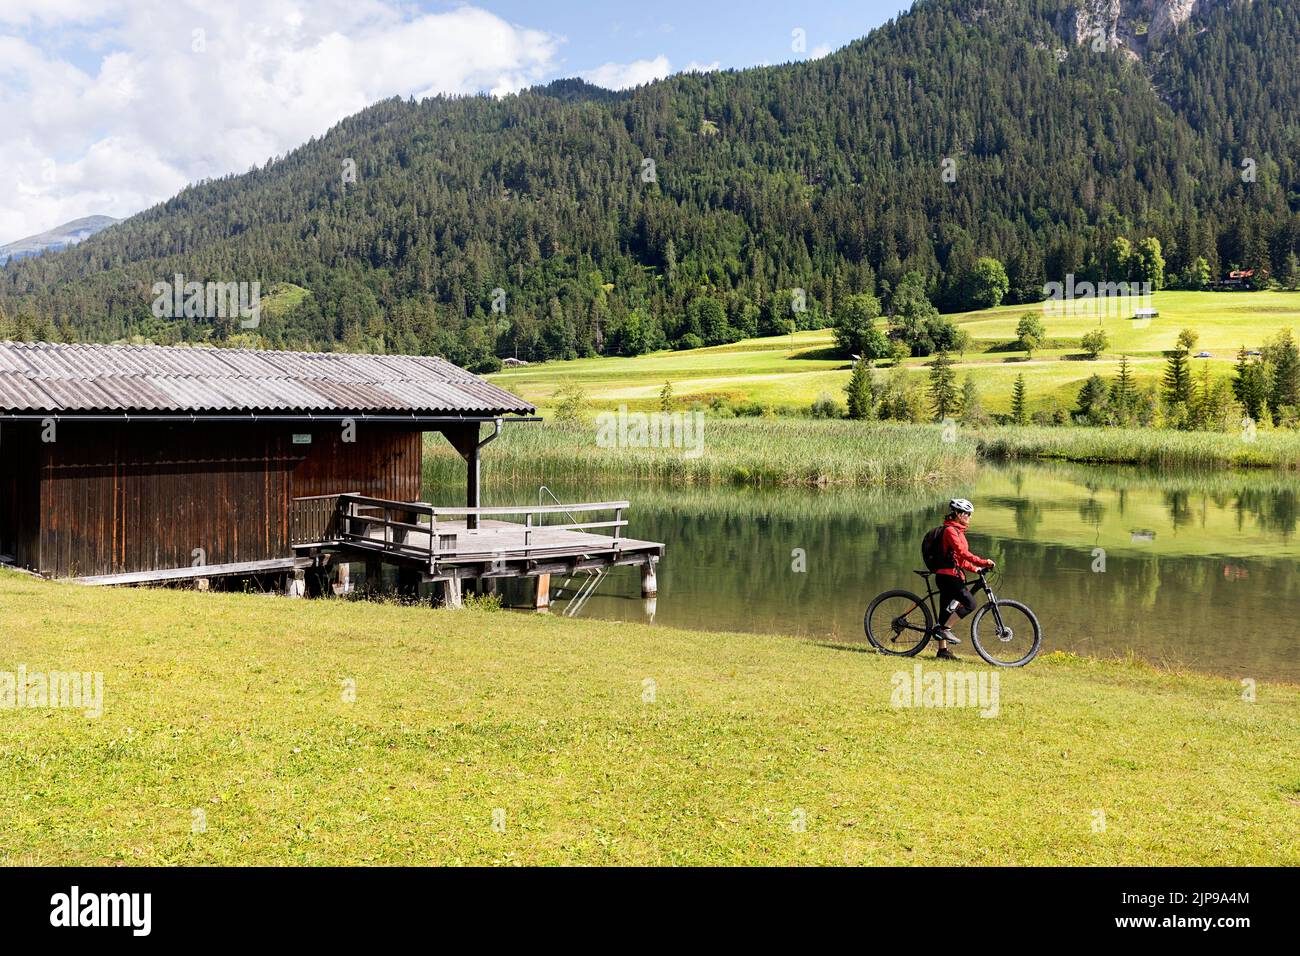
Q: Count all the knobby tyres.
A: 2